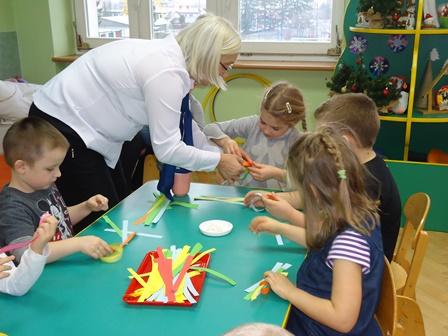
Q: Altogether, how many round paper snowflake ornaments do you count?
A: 3